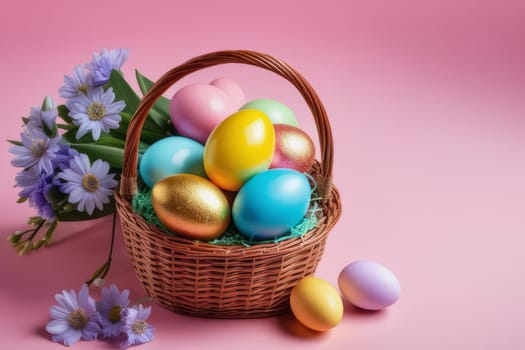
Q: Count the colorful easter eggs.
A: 10